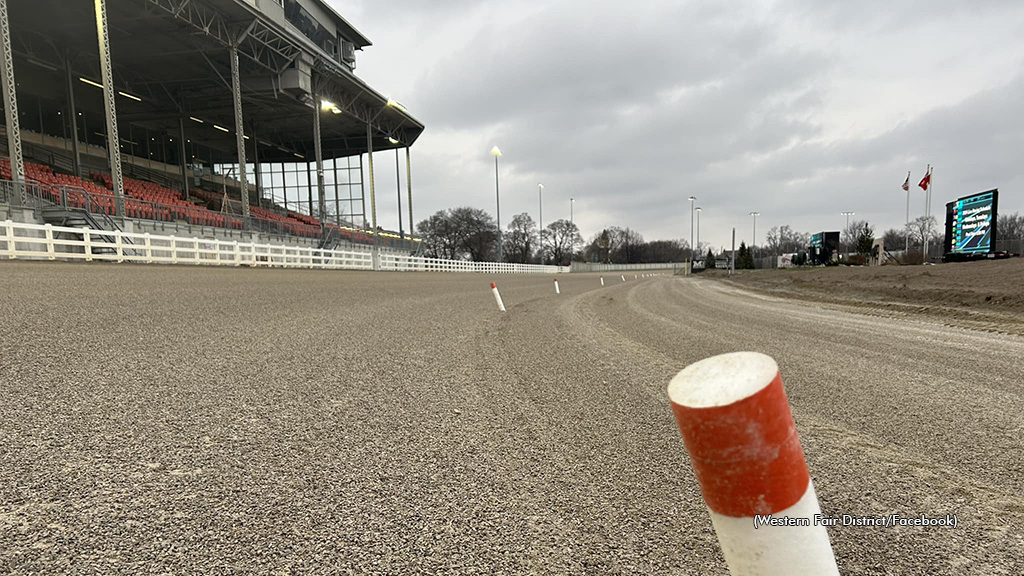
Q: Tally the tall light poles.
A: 7